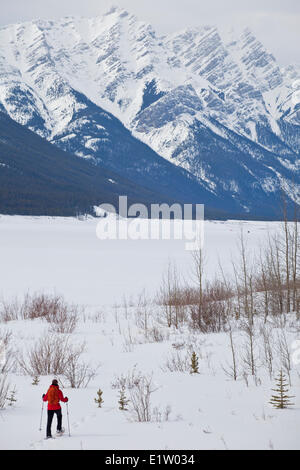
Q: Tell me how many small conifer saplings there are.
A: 6